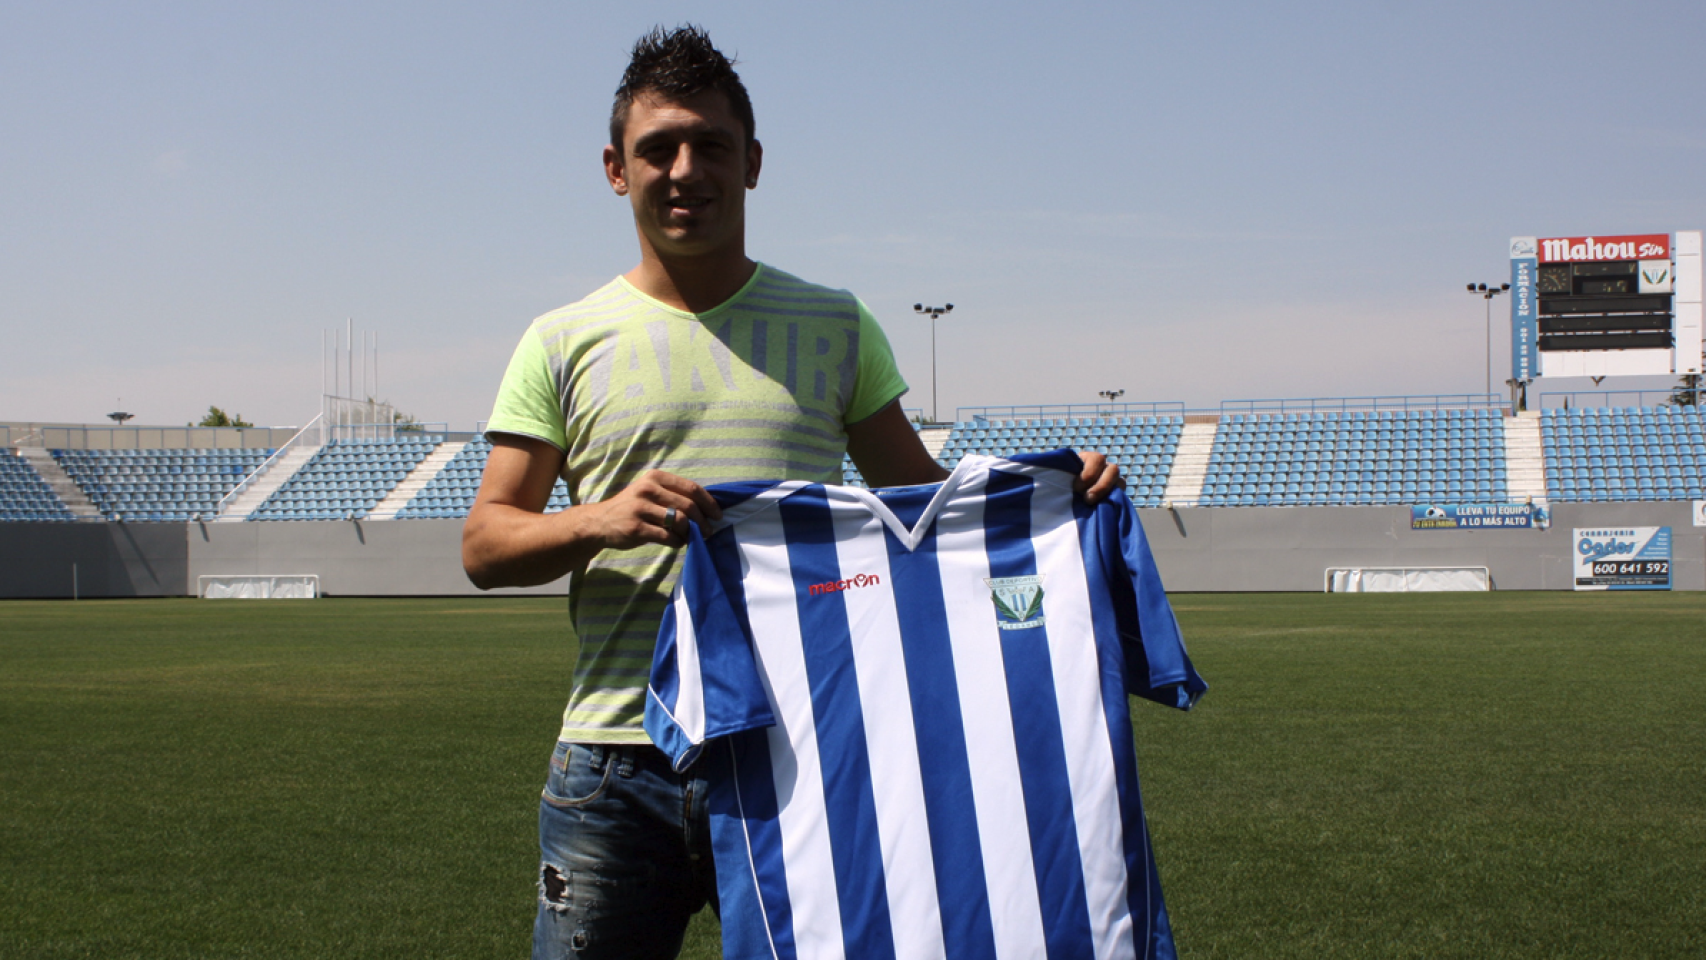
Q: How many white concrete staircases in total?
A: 6